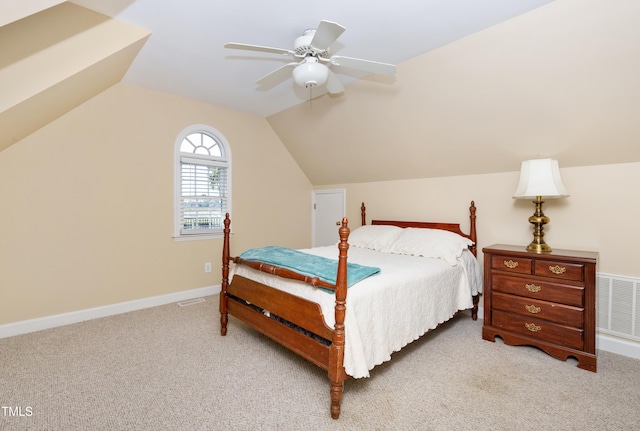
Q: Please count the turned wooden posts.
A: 4